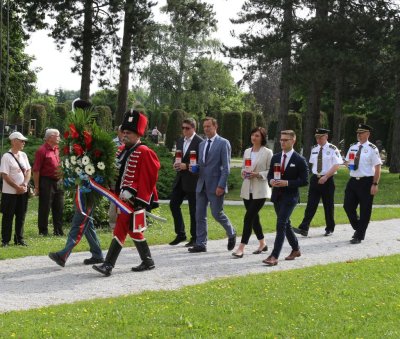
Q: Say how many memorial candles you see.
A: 5